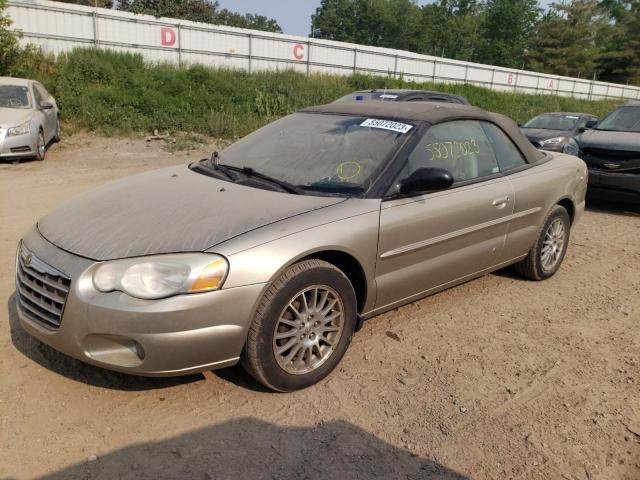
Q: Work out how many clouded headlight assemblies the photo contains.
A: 1